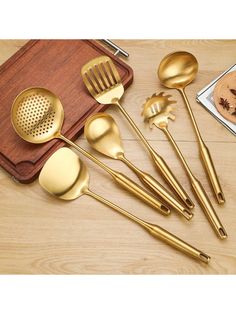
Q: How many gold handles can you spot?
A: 6